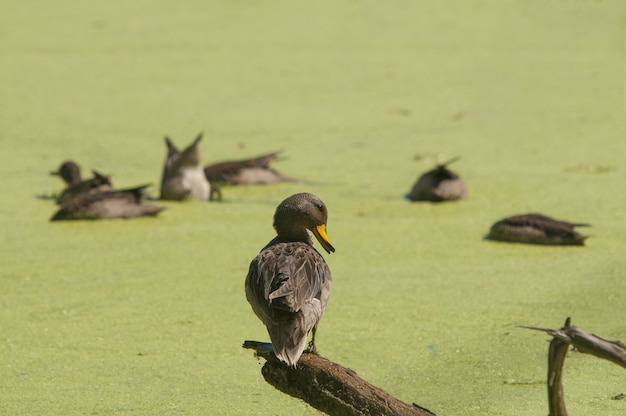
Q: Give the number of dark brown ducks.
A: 7